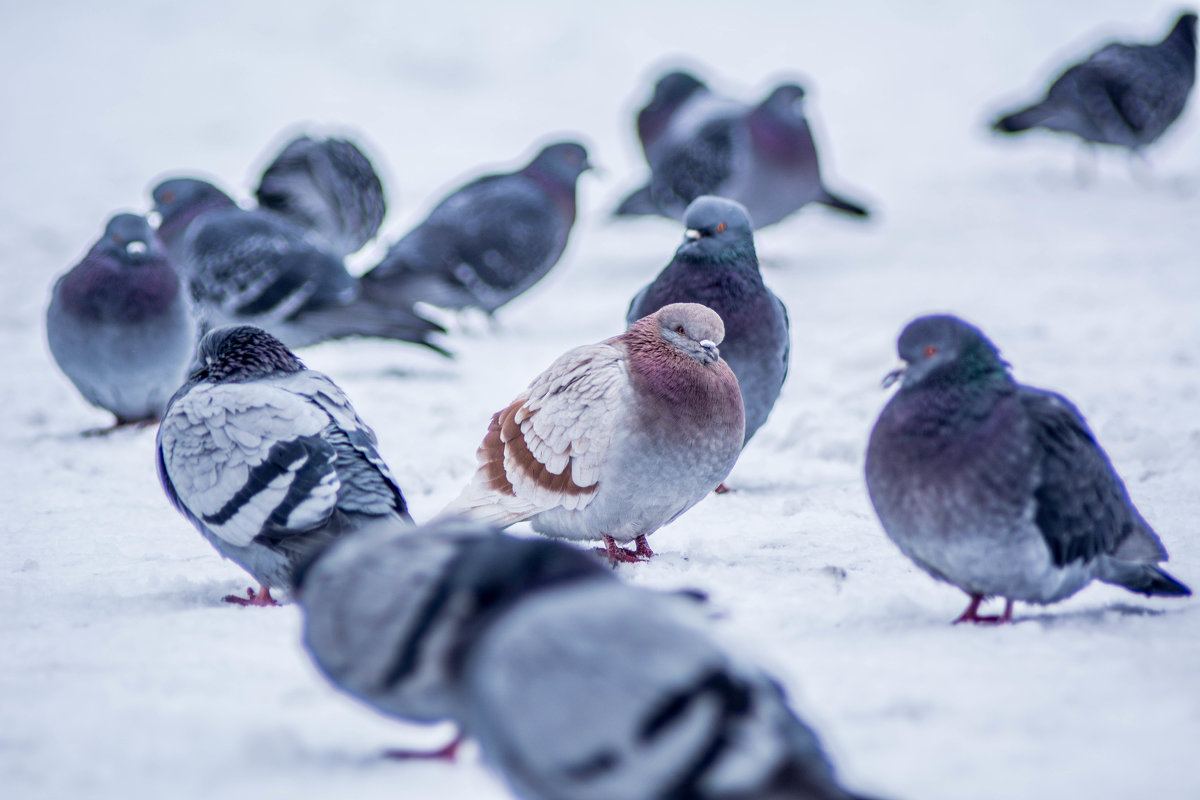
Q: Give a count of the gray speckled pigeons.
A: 12